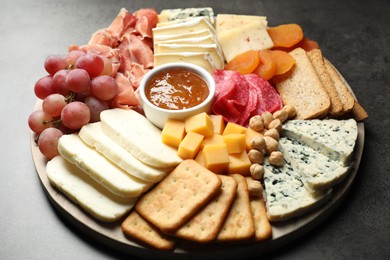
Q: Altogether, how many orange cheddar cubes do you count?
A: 11